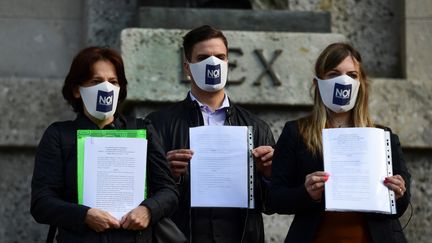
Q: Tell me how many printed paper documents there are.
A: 3